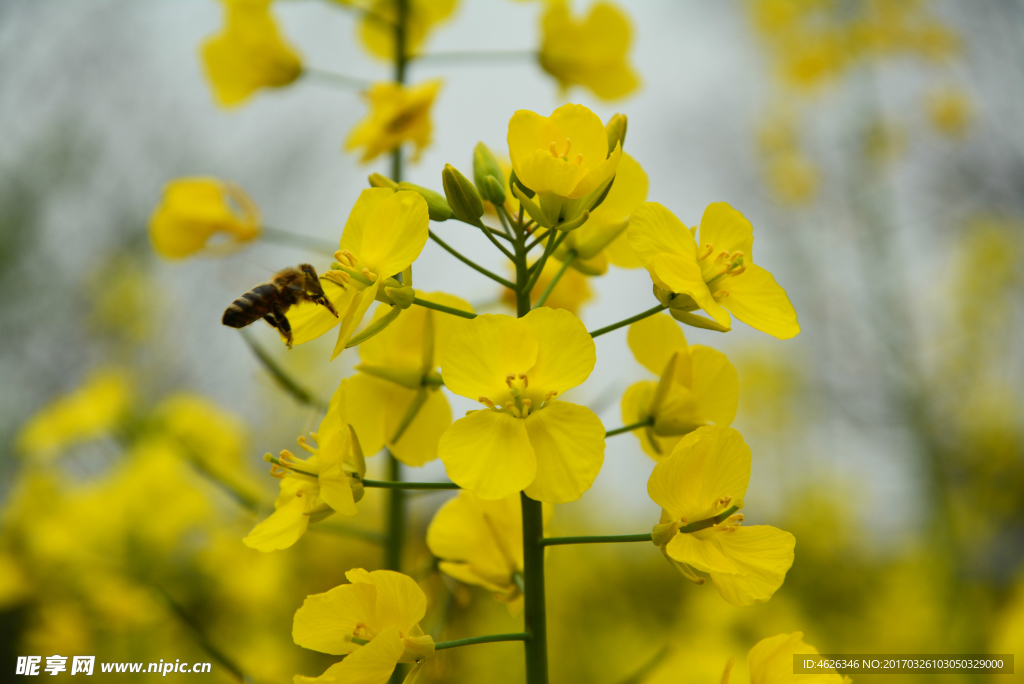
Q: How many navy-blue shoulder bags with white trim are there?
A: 0